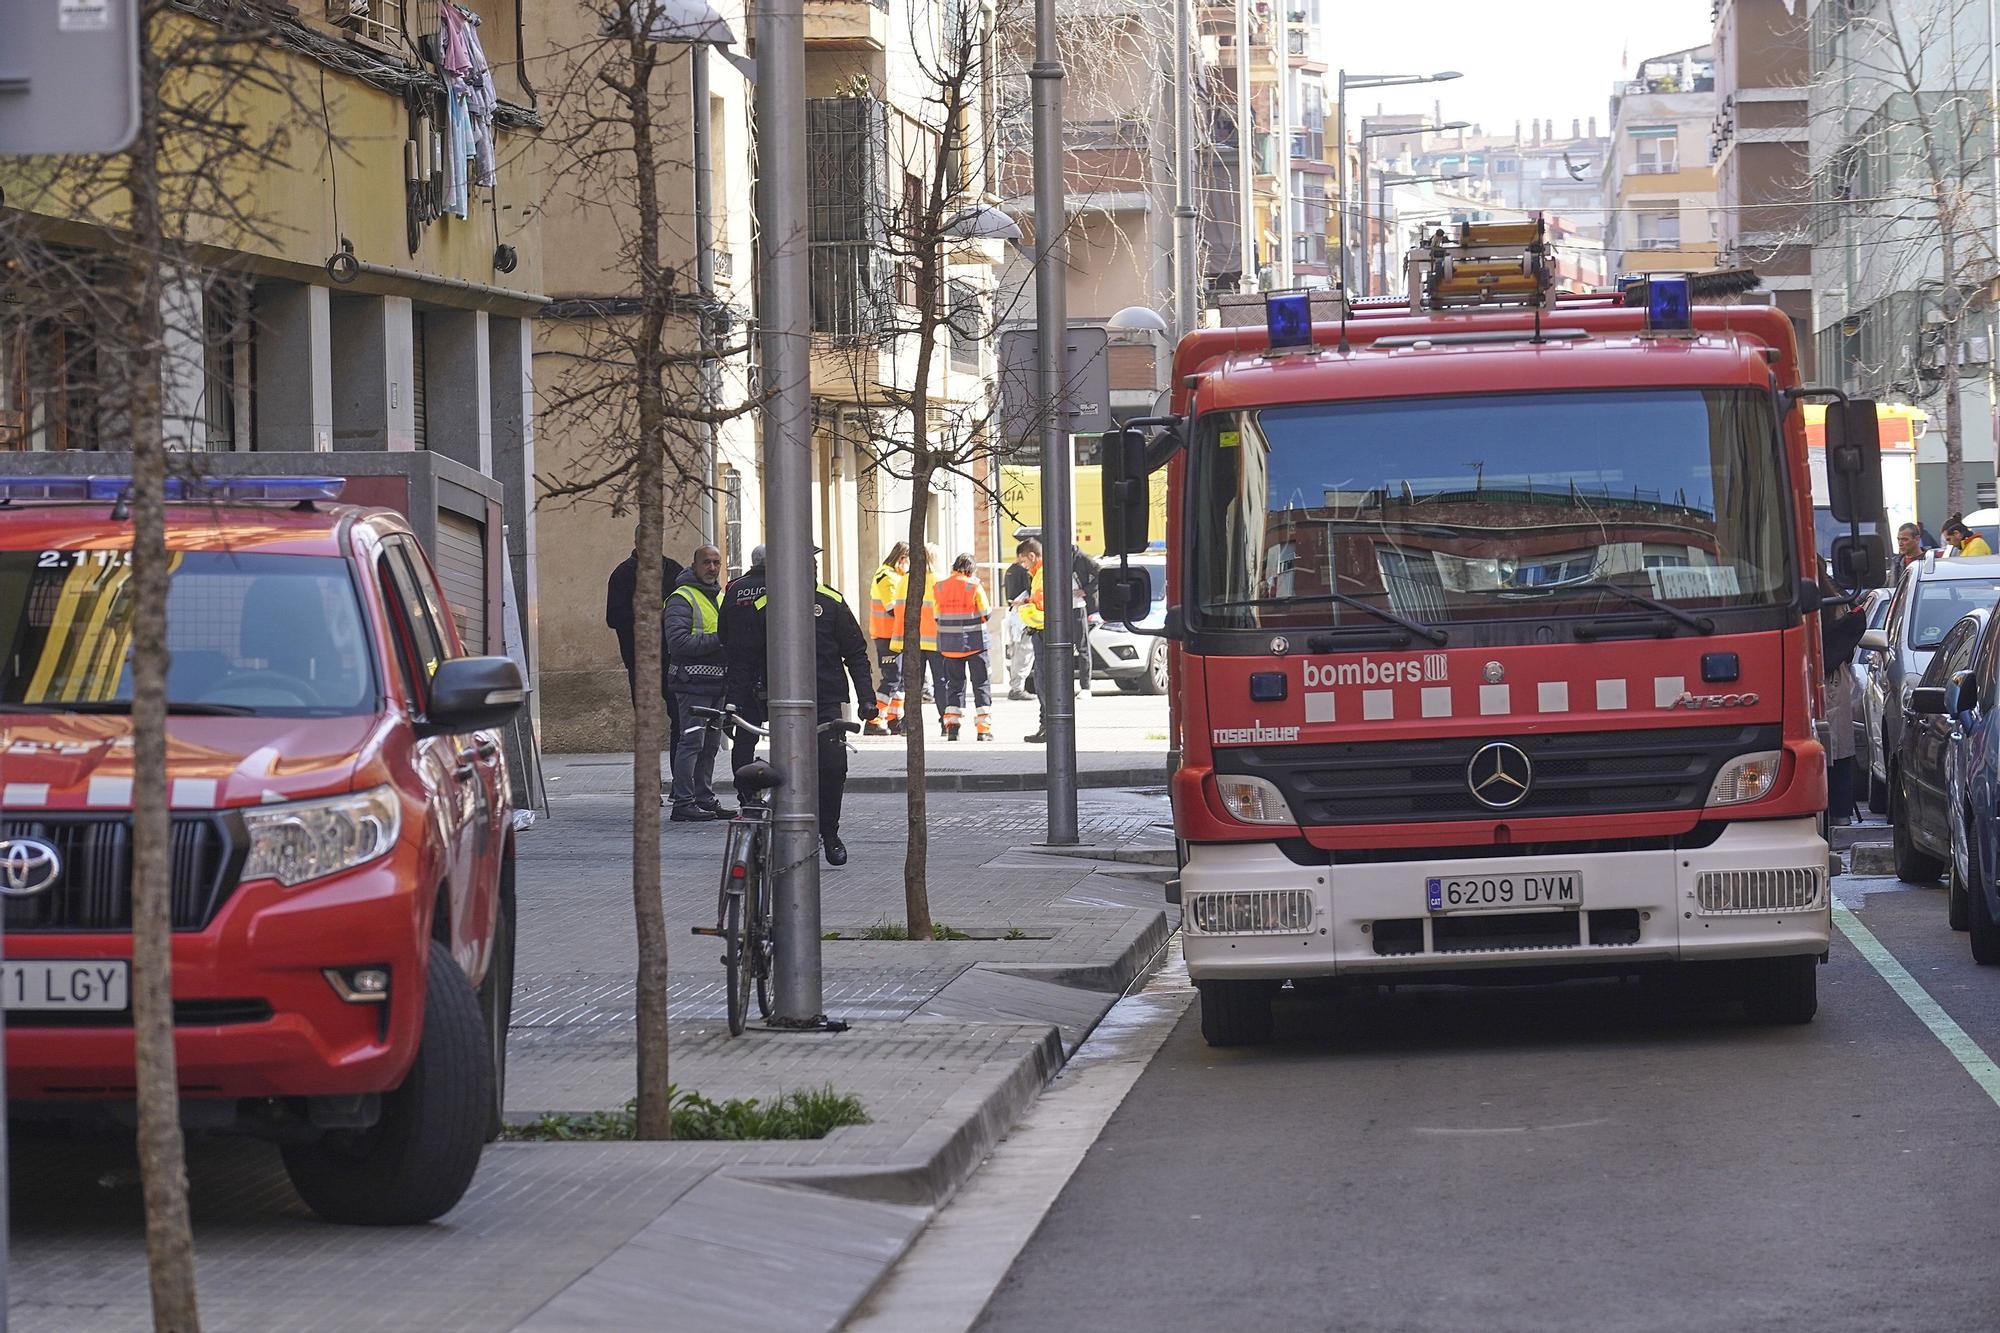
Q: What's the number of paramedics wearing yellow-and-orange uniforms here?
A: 4